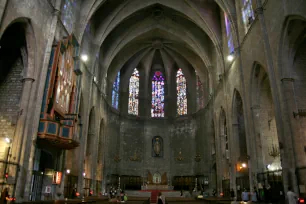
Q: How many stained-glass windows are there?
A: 8